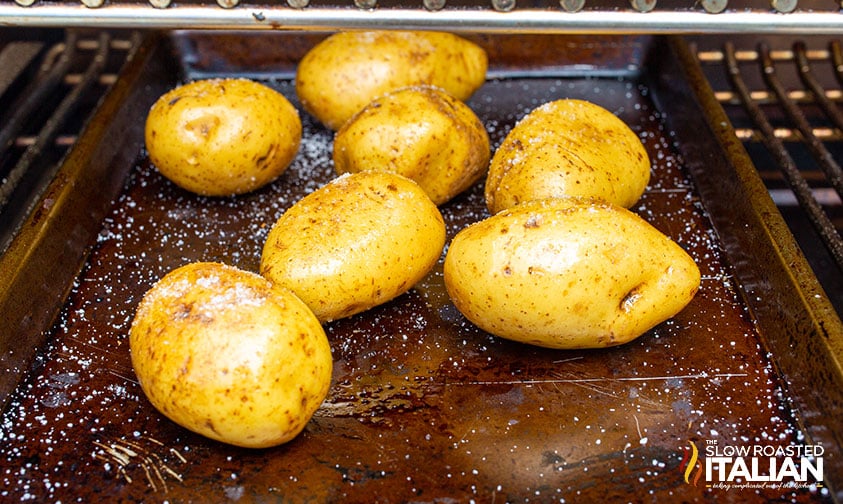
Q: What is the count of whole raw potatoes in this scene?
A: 7